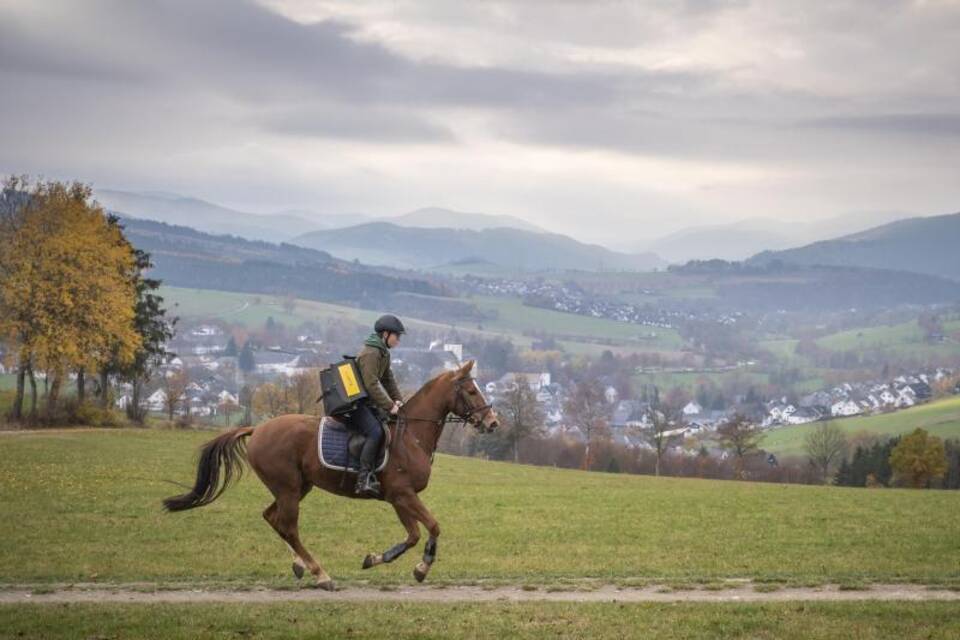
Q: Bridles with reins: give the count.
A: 1